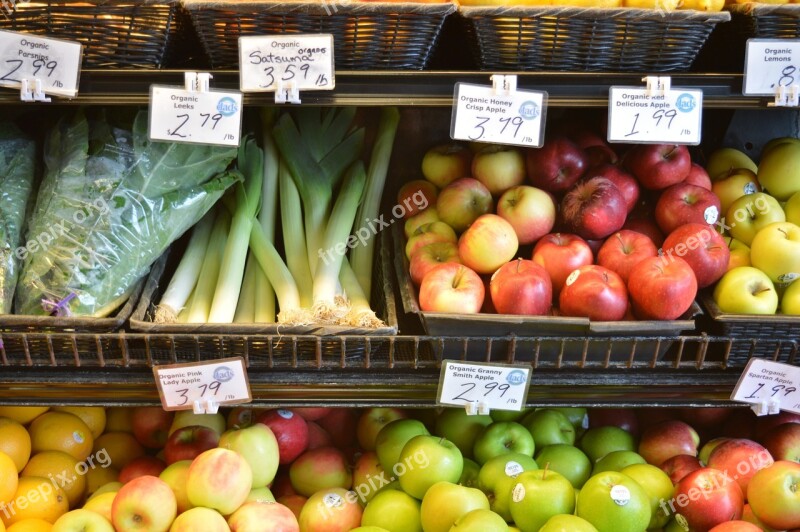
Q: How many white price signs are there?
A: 9